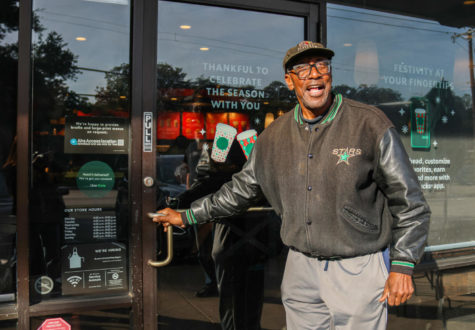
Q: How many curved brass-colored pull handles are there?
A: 1